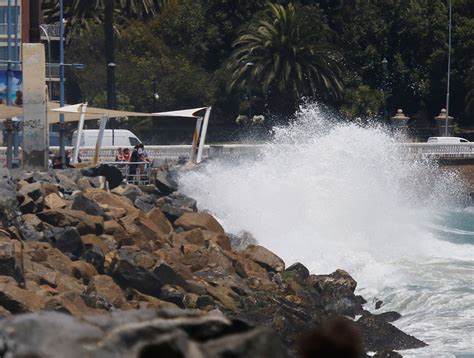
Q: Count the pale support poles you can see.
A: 4